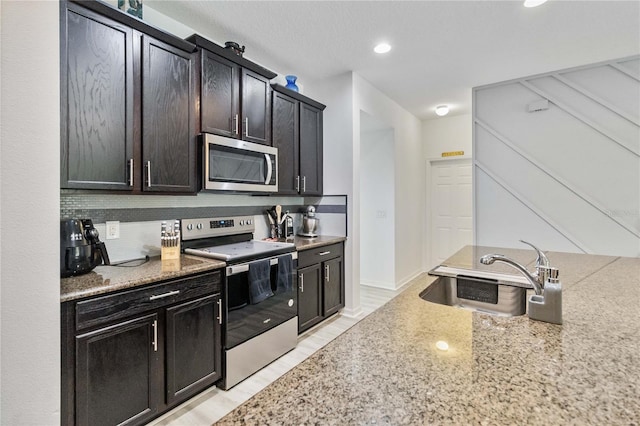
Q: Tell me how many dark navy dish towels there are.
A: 2